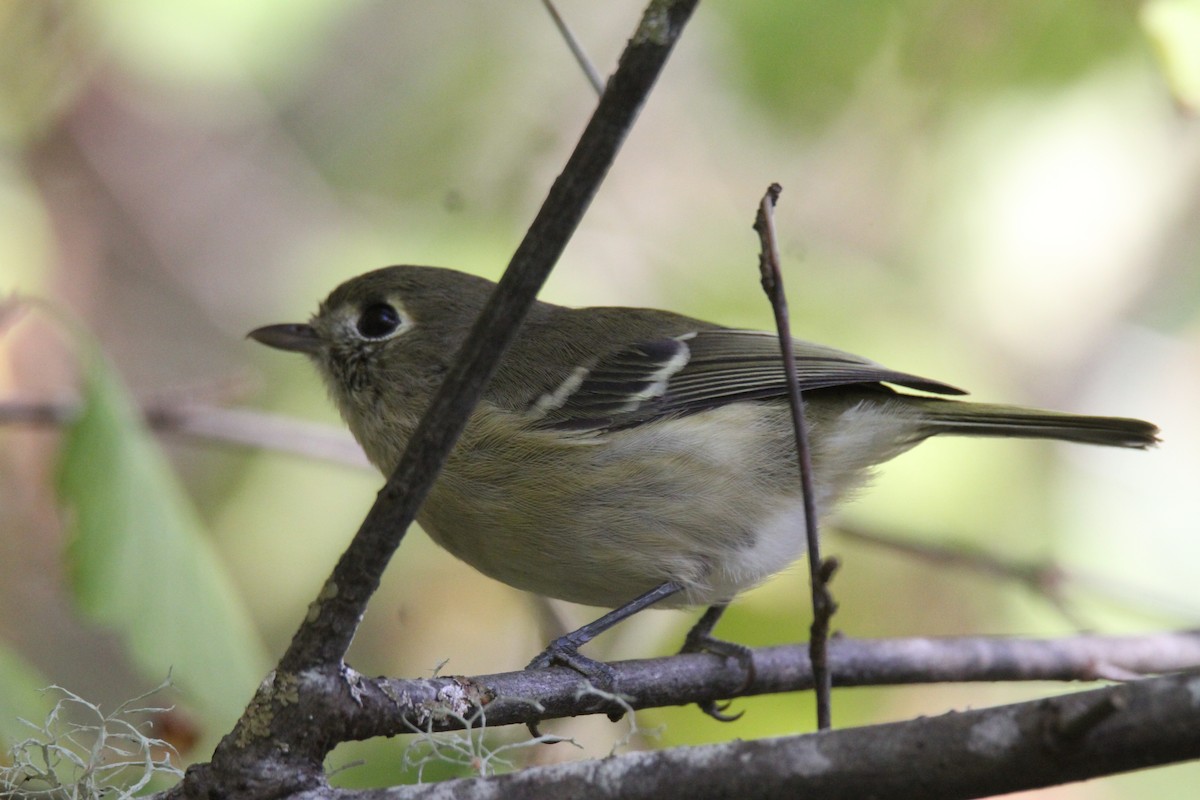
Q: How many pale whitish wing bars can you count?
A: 2